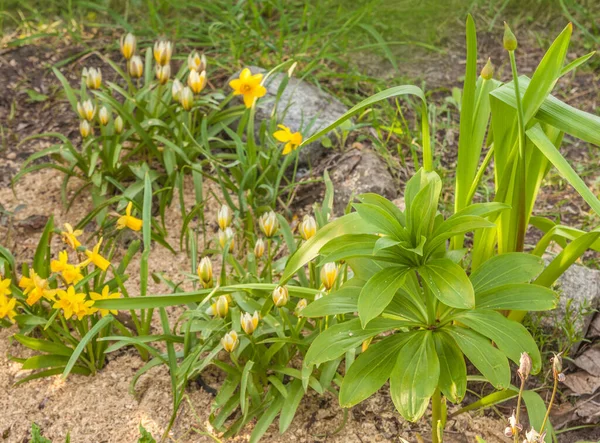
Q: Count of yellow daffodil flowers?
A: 14